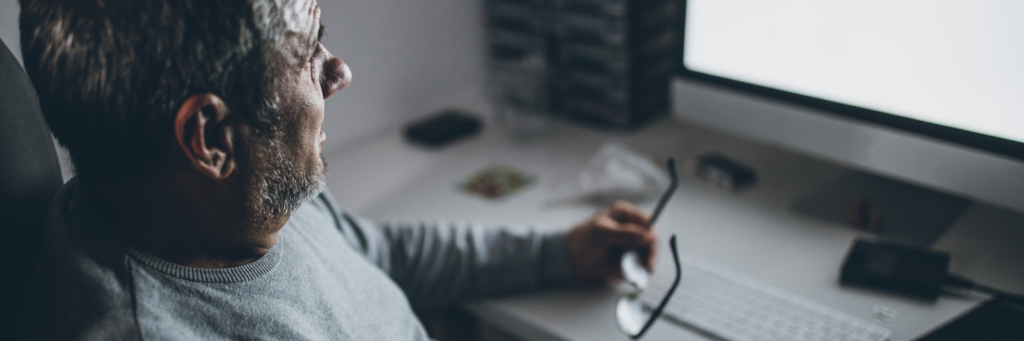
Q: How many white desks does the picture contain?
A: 1